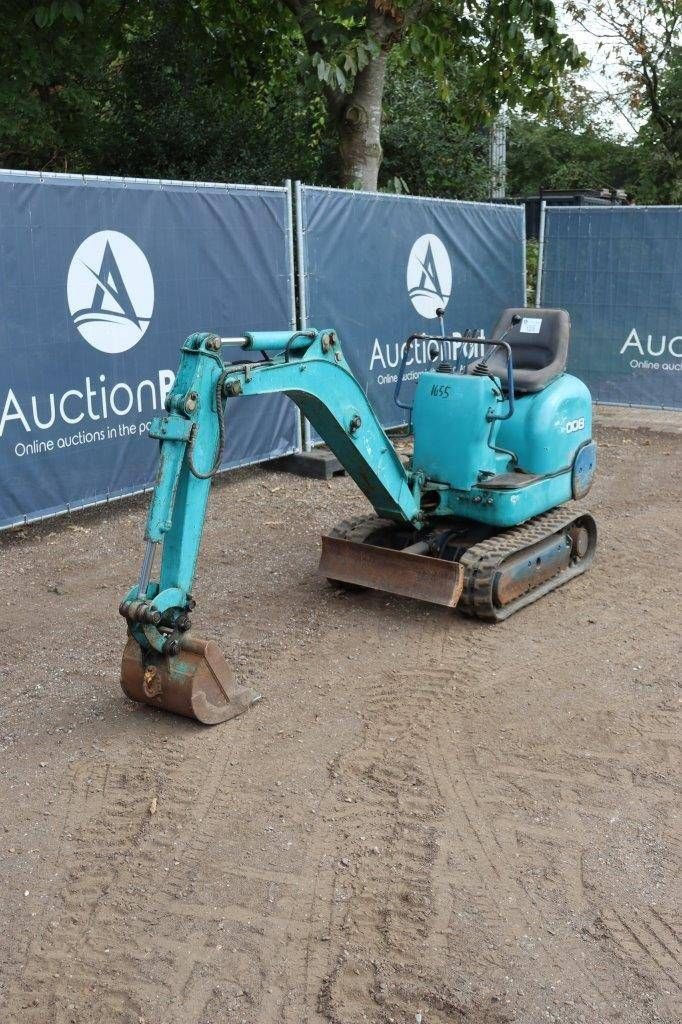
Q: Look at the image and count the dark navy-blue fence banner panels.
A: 3